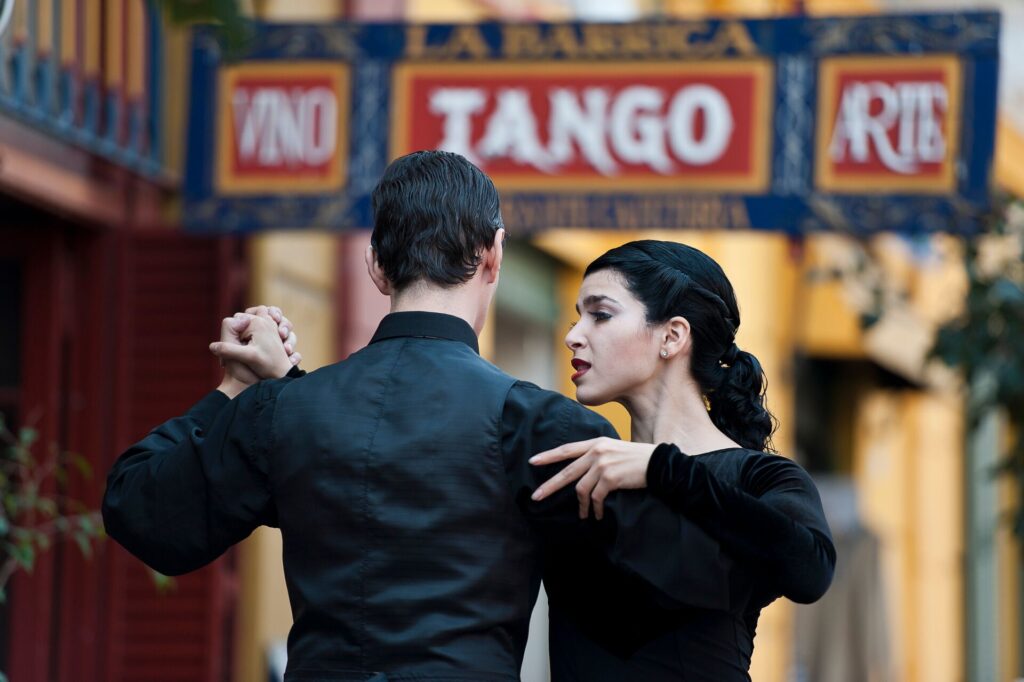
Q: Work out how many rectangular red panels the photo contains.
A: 3